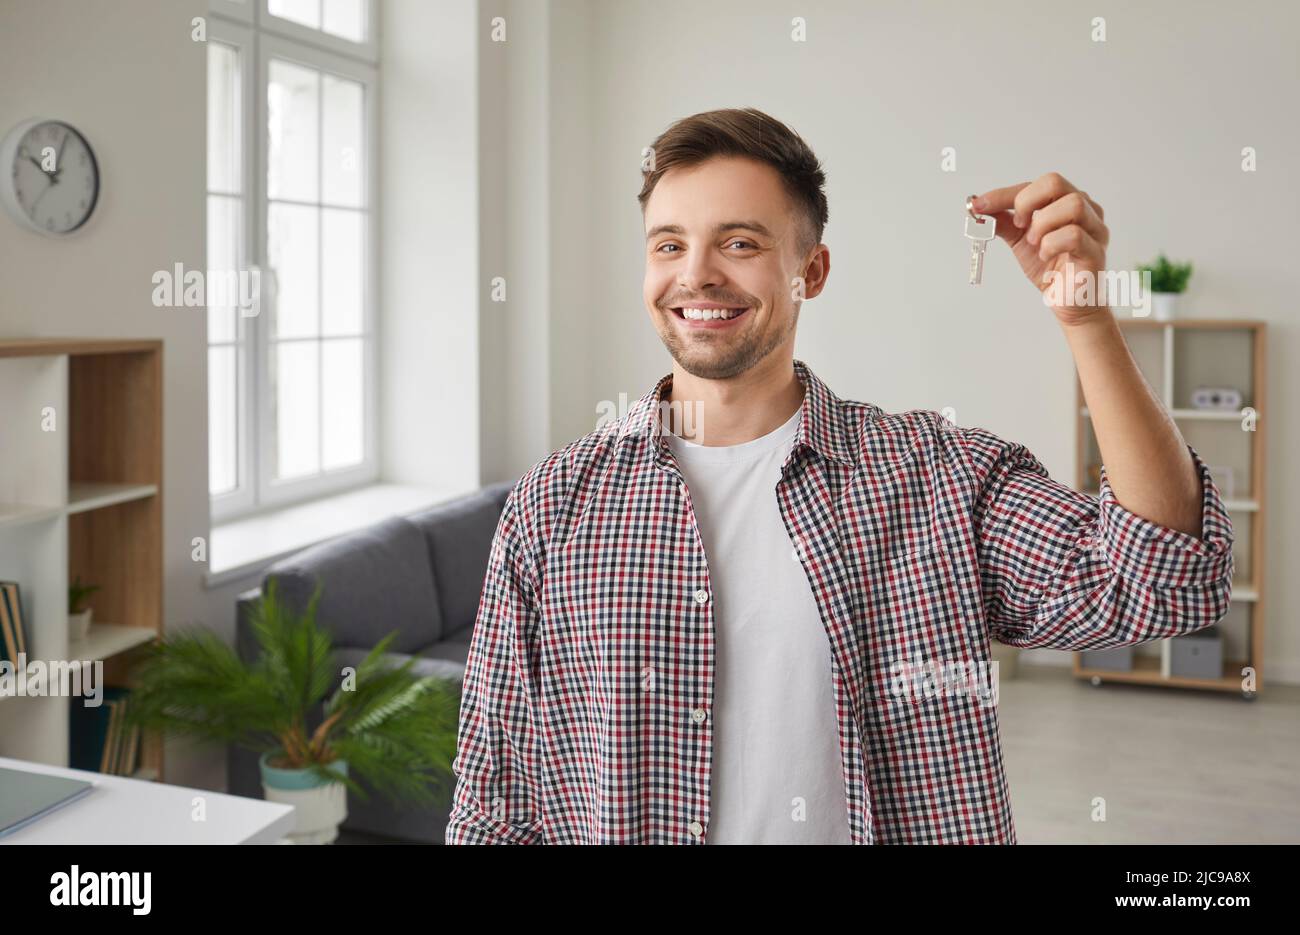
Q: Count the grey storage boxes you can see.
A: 2